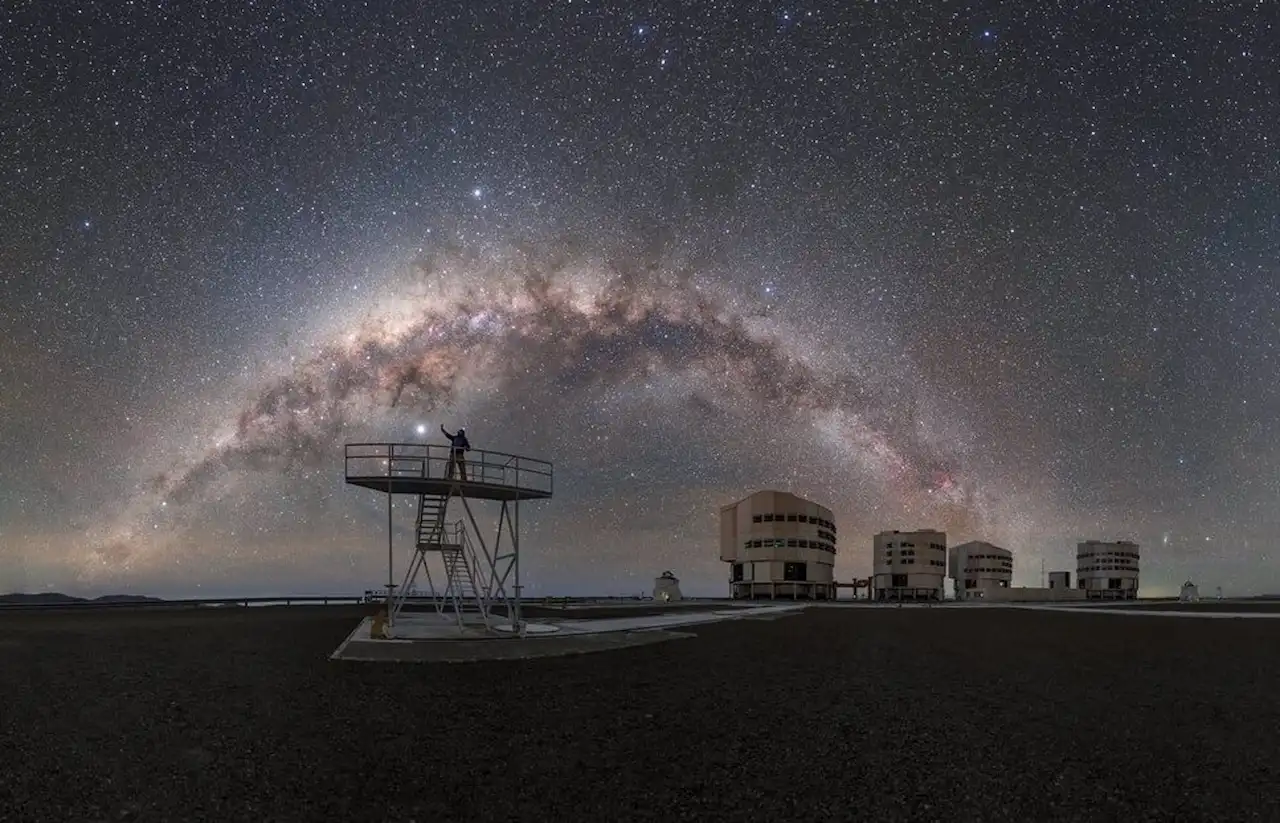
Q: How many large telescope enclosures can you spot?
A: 4